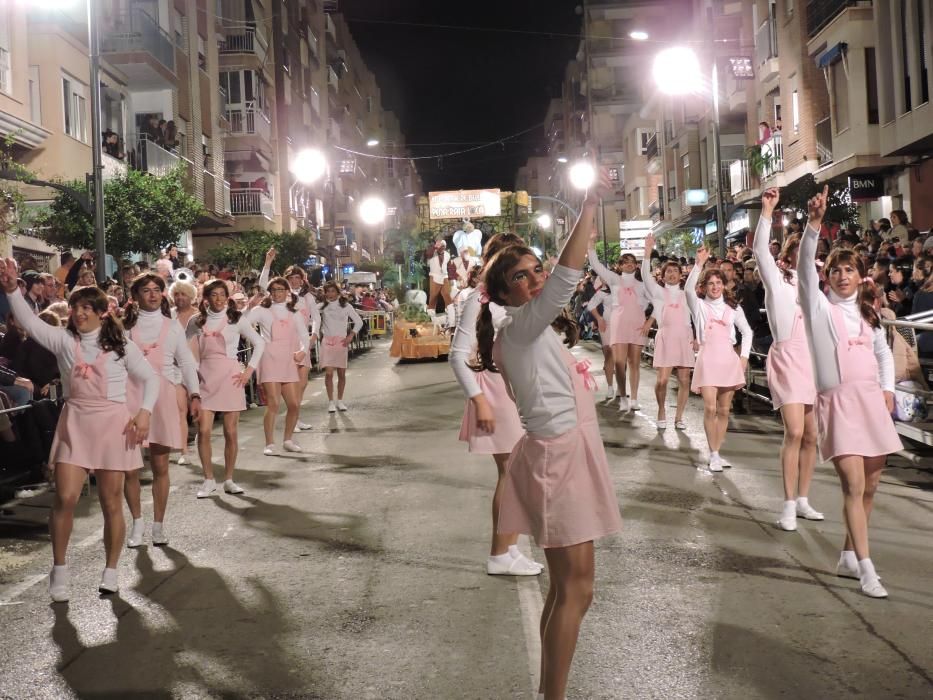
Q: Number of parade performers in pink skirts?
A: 14